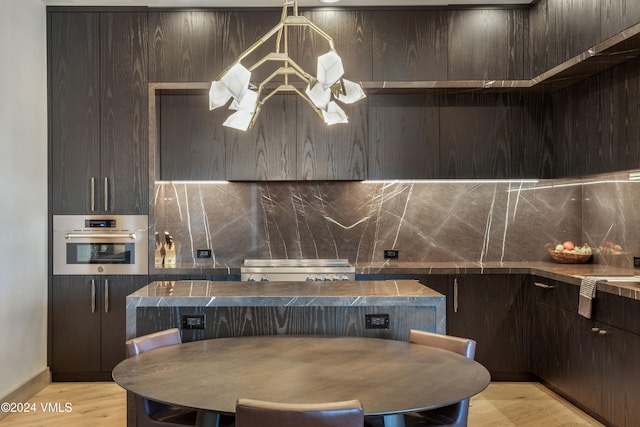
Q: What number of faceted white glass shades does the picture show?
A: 8